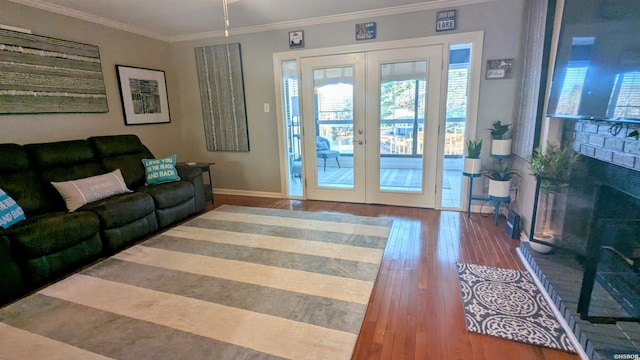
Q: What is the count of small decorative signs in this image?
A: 4